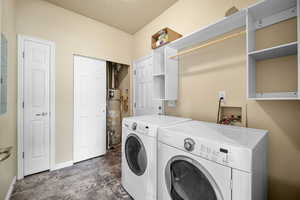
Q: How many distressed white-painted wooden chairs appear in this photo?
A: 0